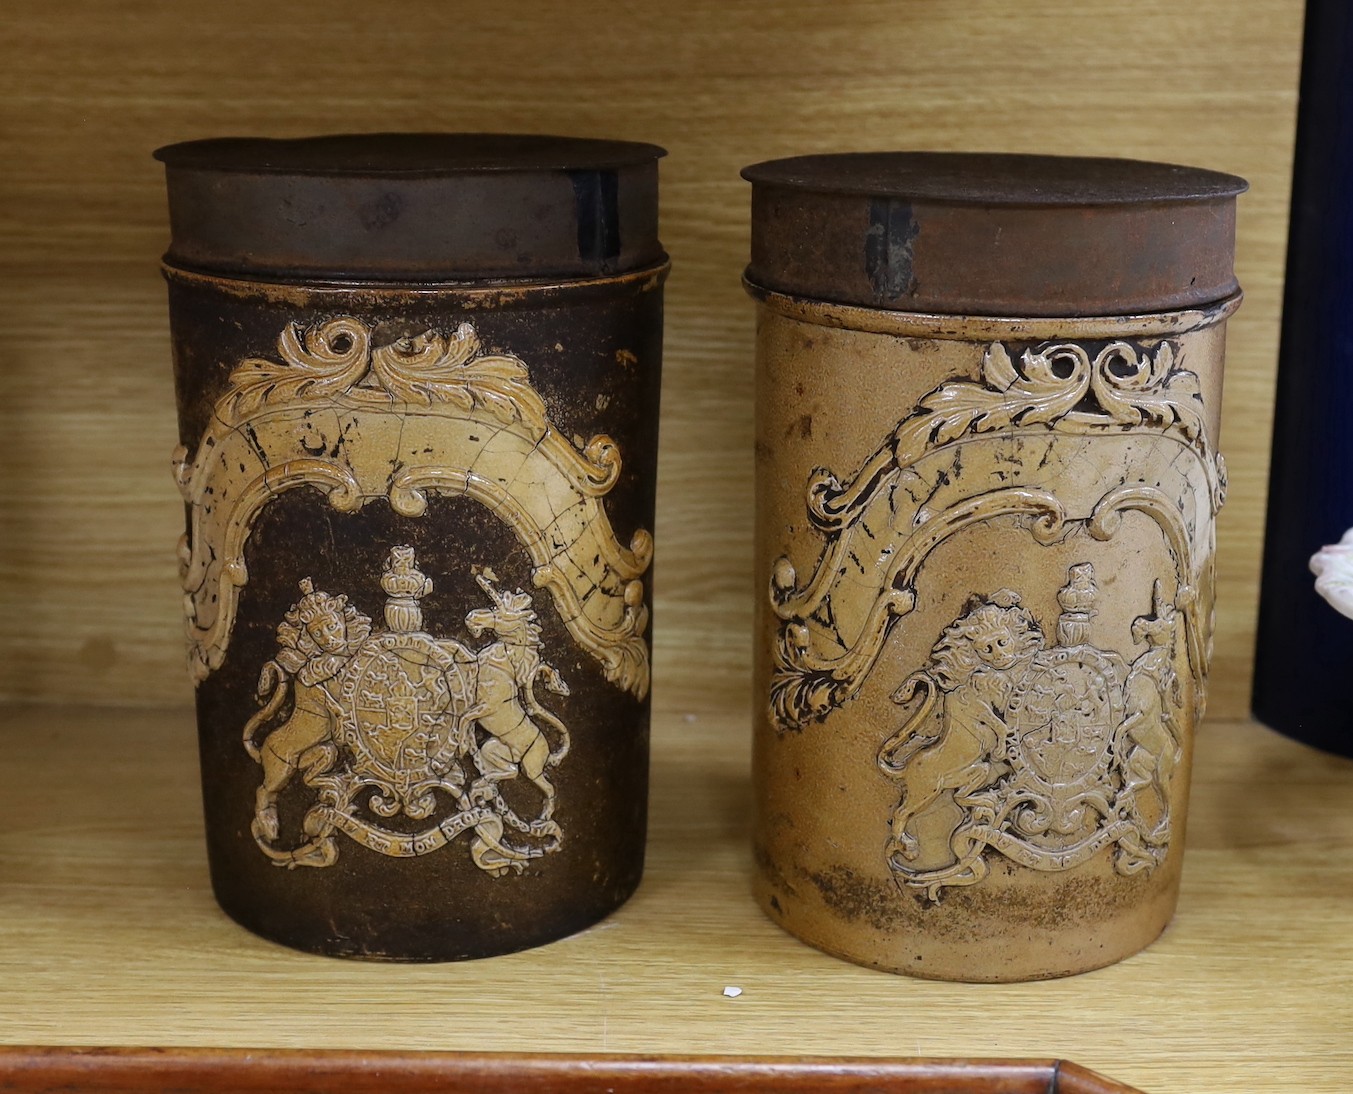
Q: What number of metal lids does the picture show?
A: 2